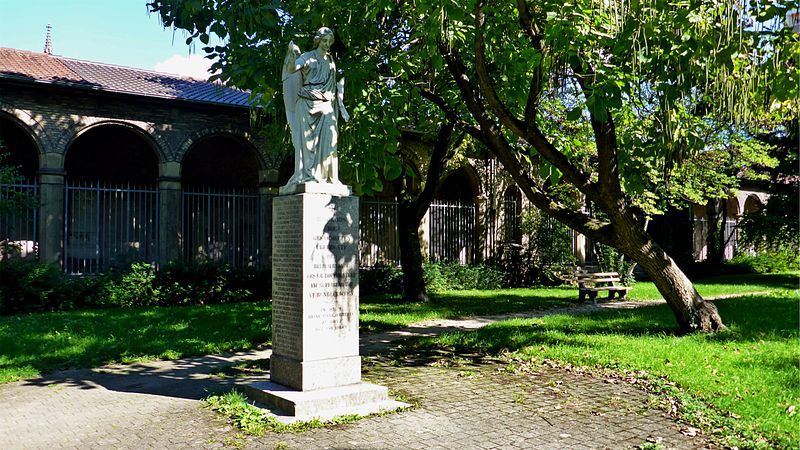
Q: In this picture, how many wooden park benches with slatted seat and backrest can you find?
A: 1